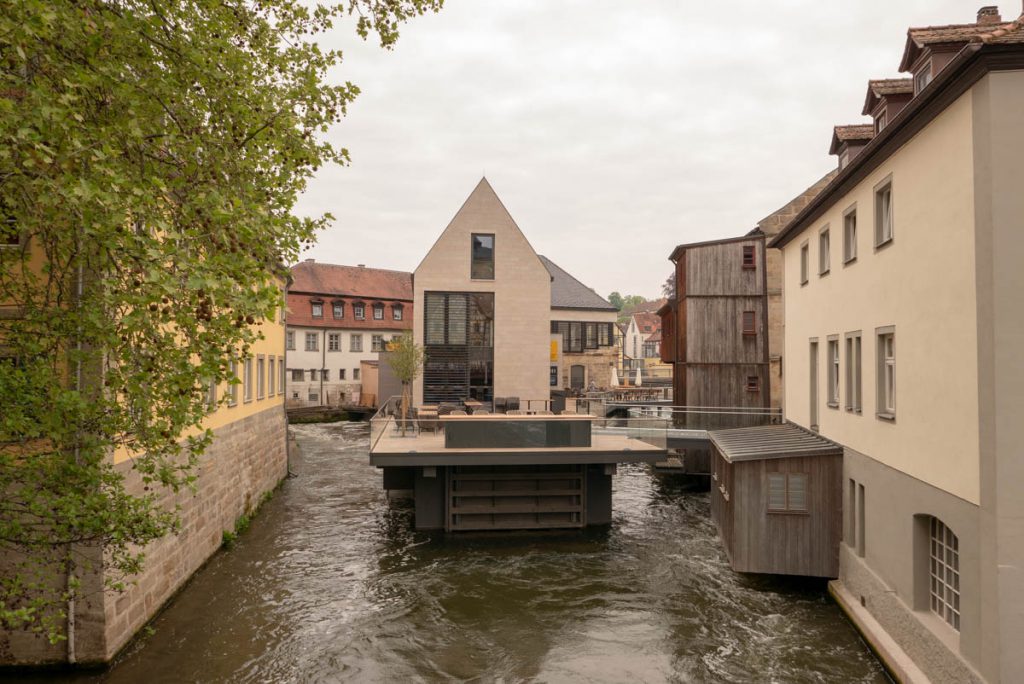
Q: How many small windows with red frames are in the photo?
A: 3